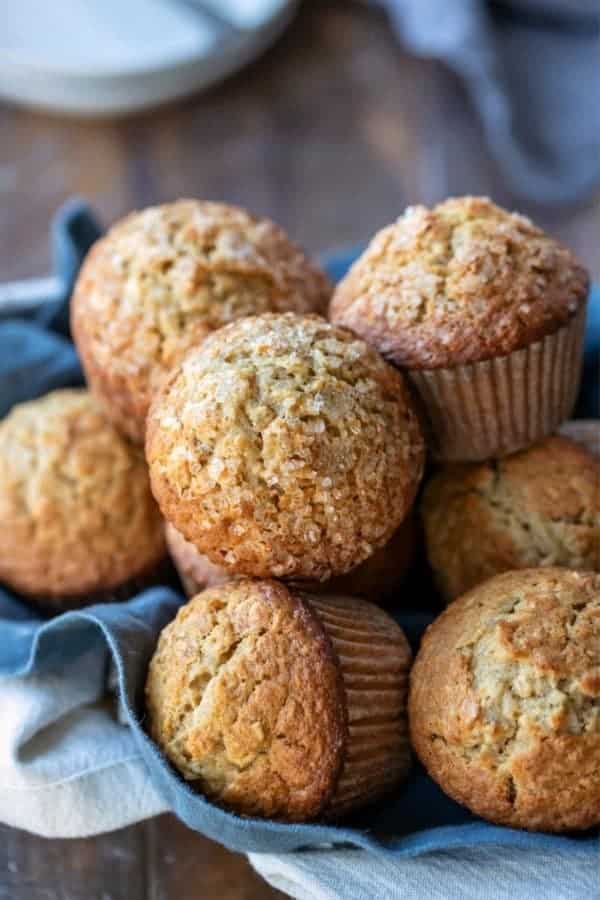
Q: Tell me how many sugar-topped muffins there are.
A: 3